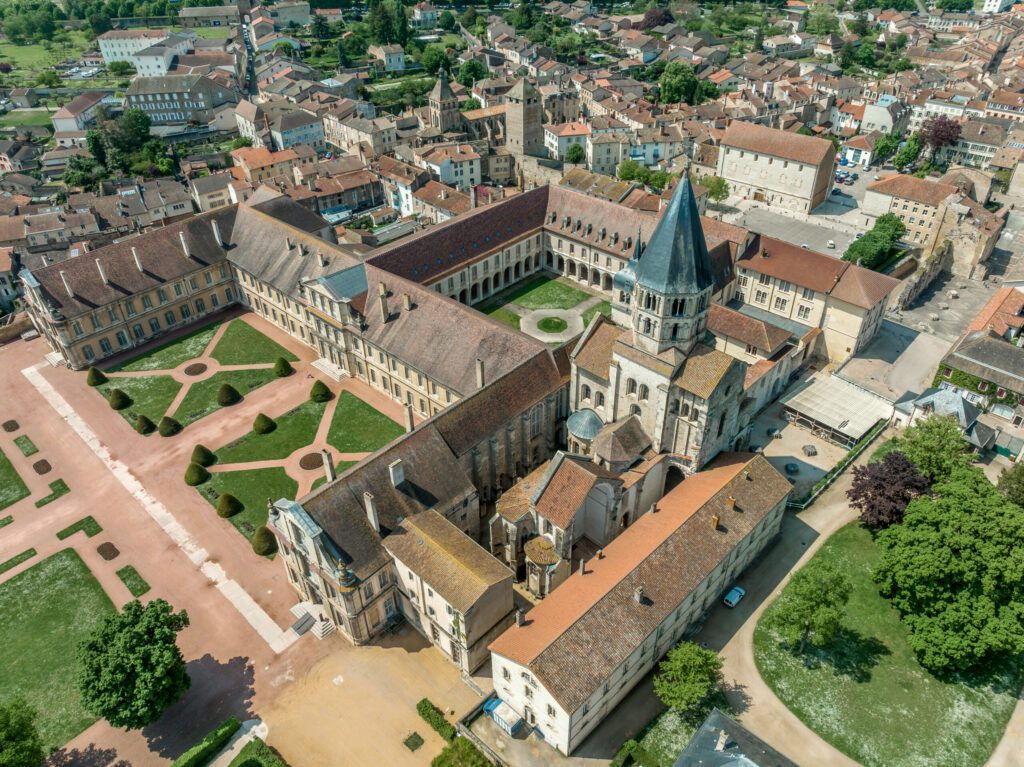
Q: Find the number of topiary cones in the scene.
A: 12